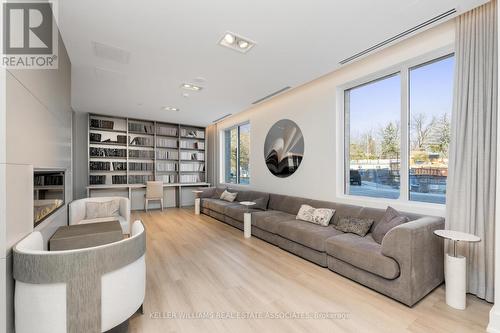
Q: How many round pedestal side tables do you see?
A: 3